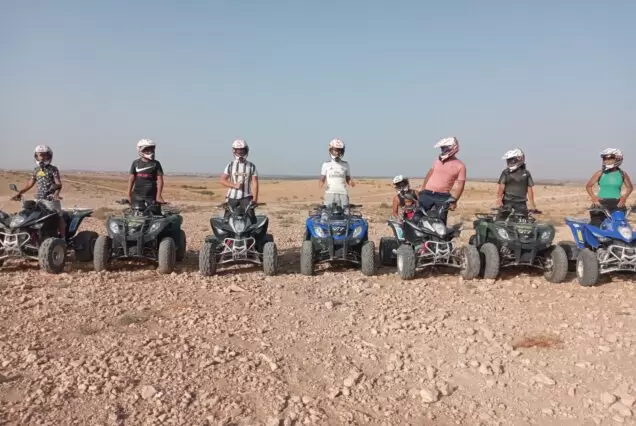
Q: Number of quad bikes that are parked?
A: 7